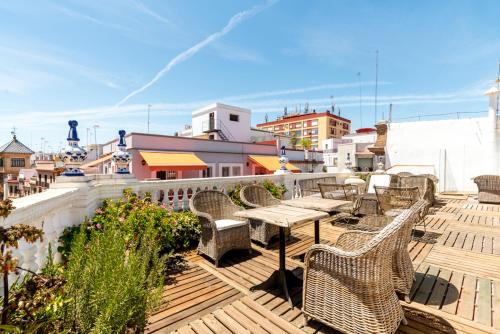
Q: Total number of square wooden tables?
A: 2